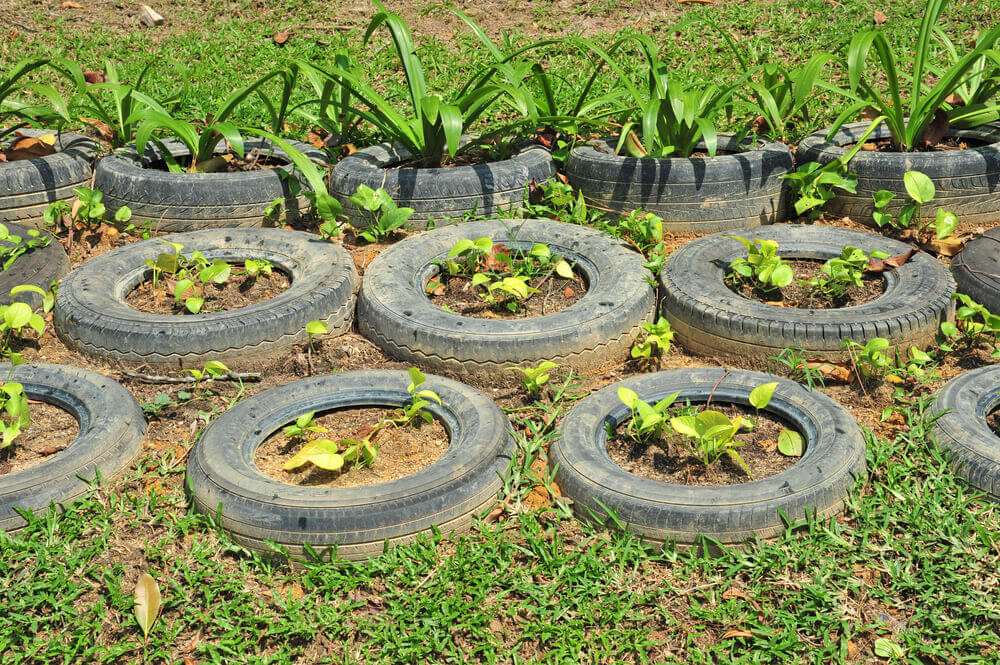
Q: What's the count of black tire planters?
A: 14